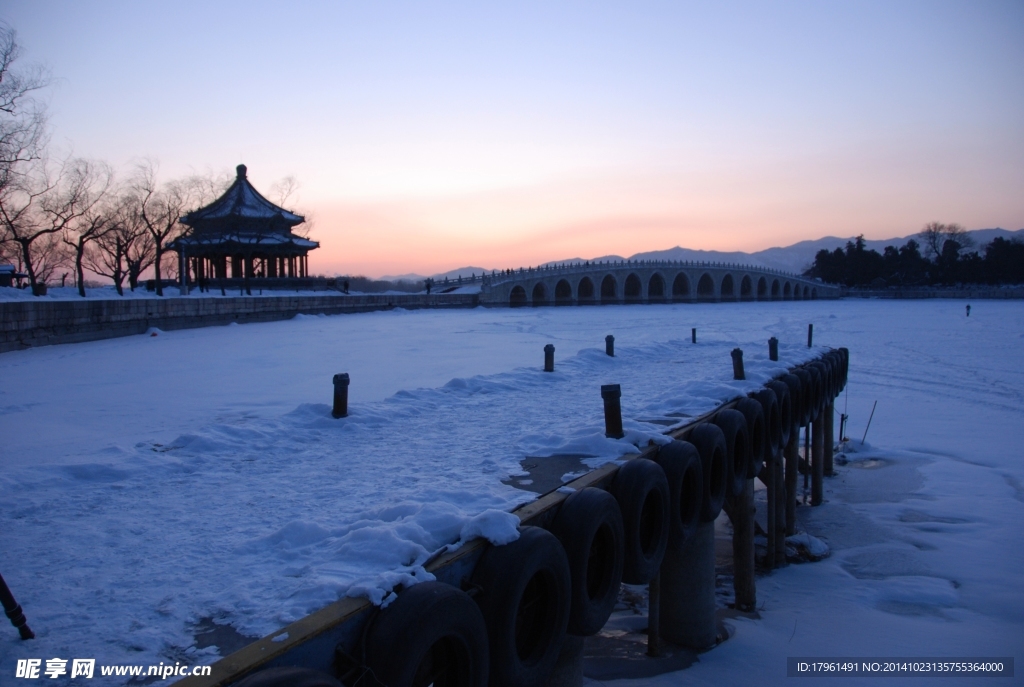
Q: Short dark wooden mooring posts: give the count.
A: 8